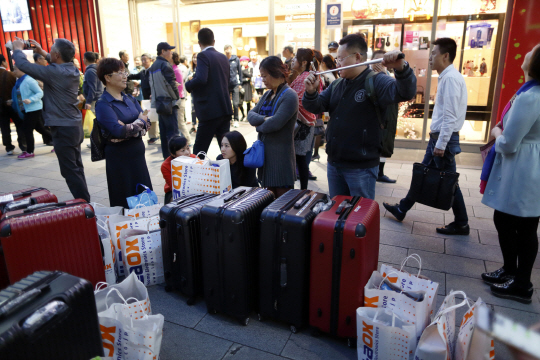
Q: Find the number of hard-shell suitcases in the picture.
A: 7